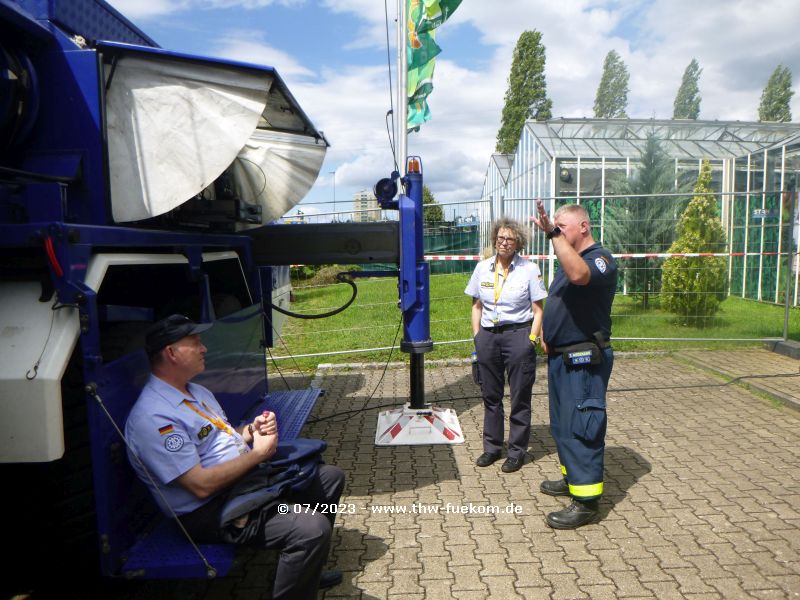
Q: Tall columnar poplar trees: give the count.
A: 4